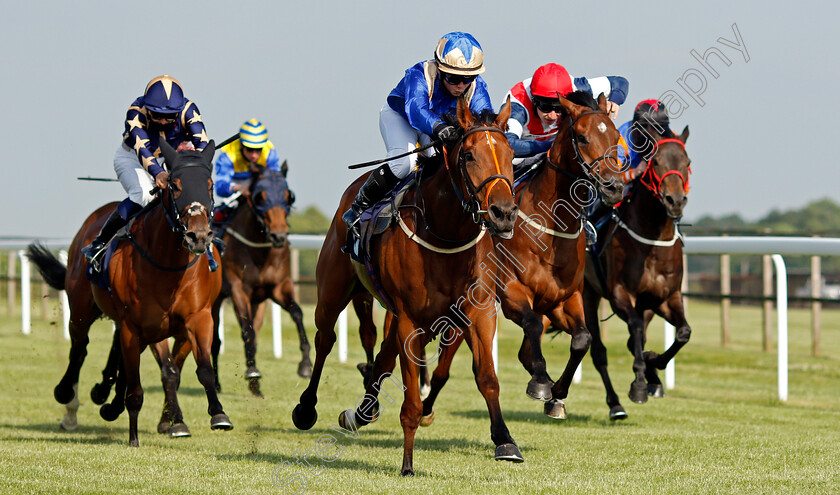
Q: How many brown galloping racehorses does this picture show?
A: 5